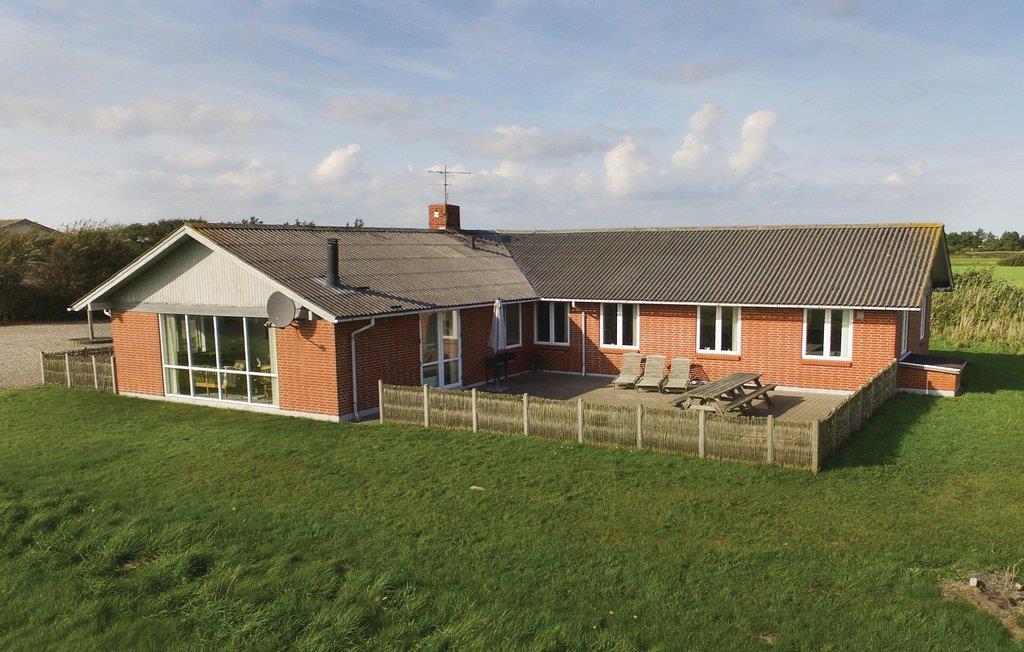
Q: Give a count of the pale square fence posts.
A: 13